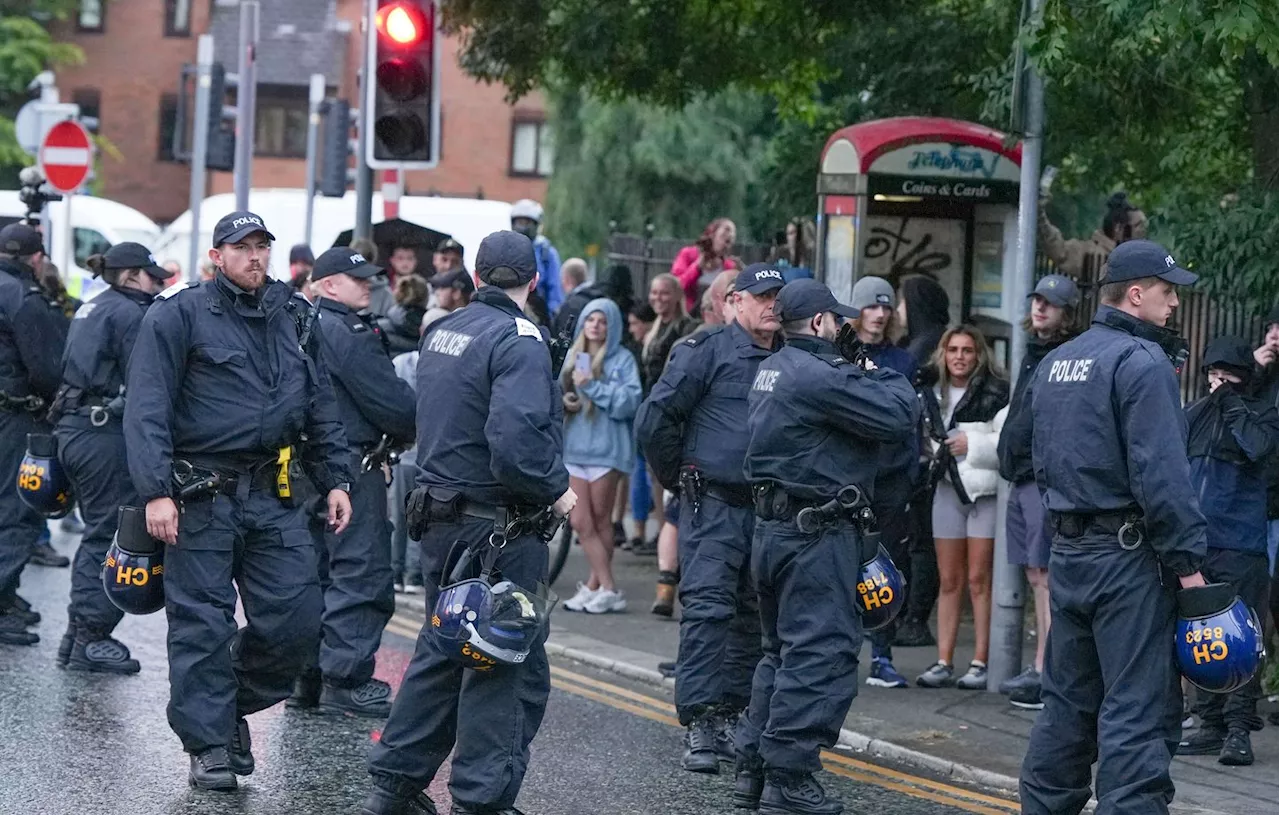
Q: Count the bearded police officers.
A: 2